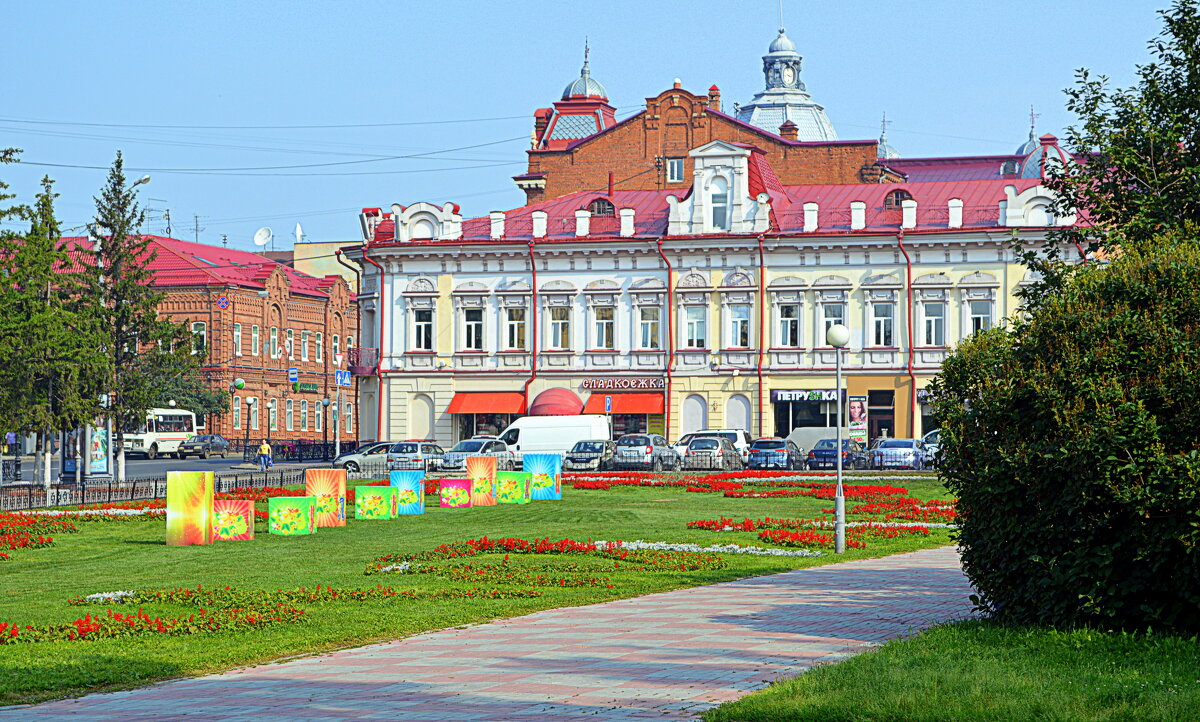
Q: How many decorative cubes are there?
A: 10